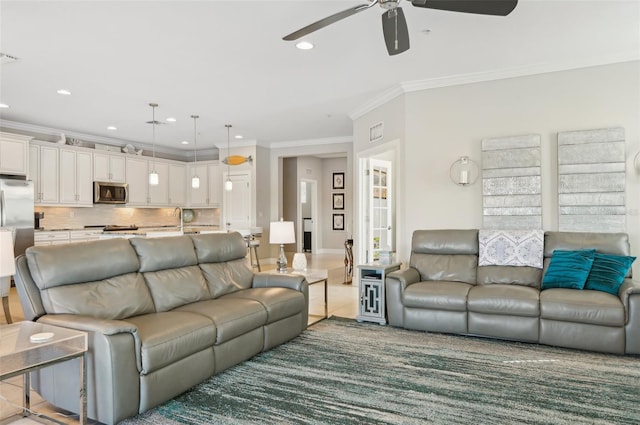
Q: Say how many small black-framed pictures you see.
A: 3